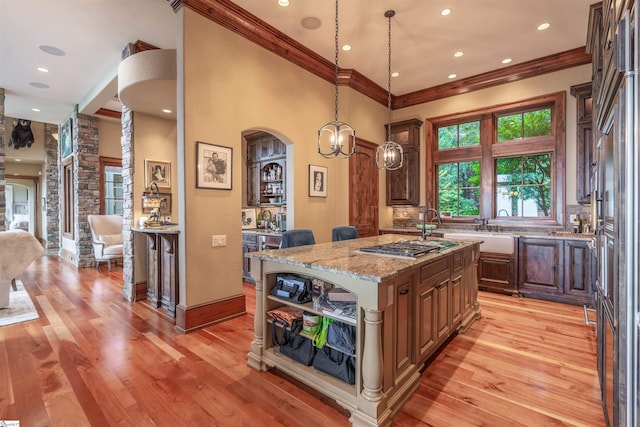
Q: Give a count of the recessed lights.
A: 11